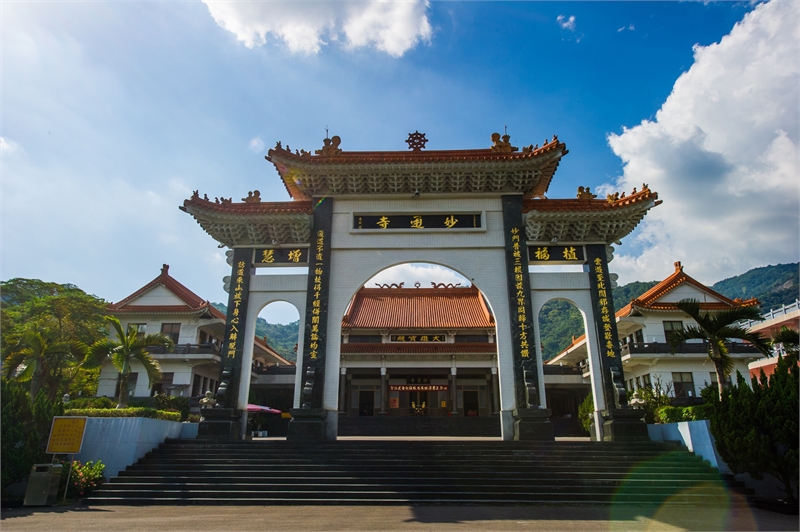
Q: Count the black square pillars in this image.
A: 4